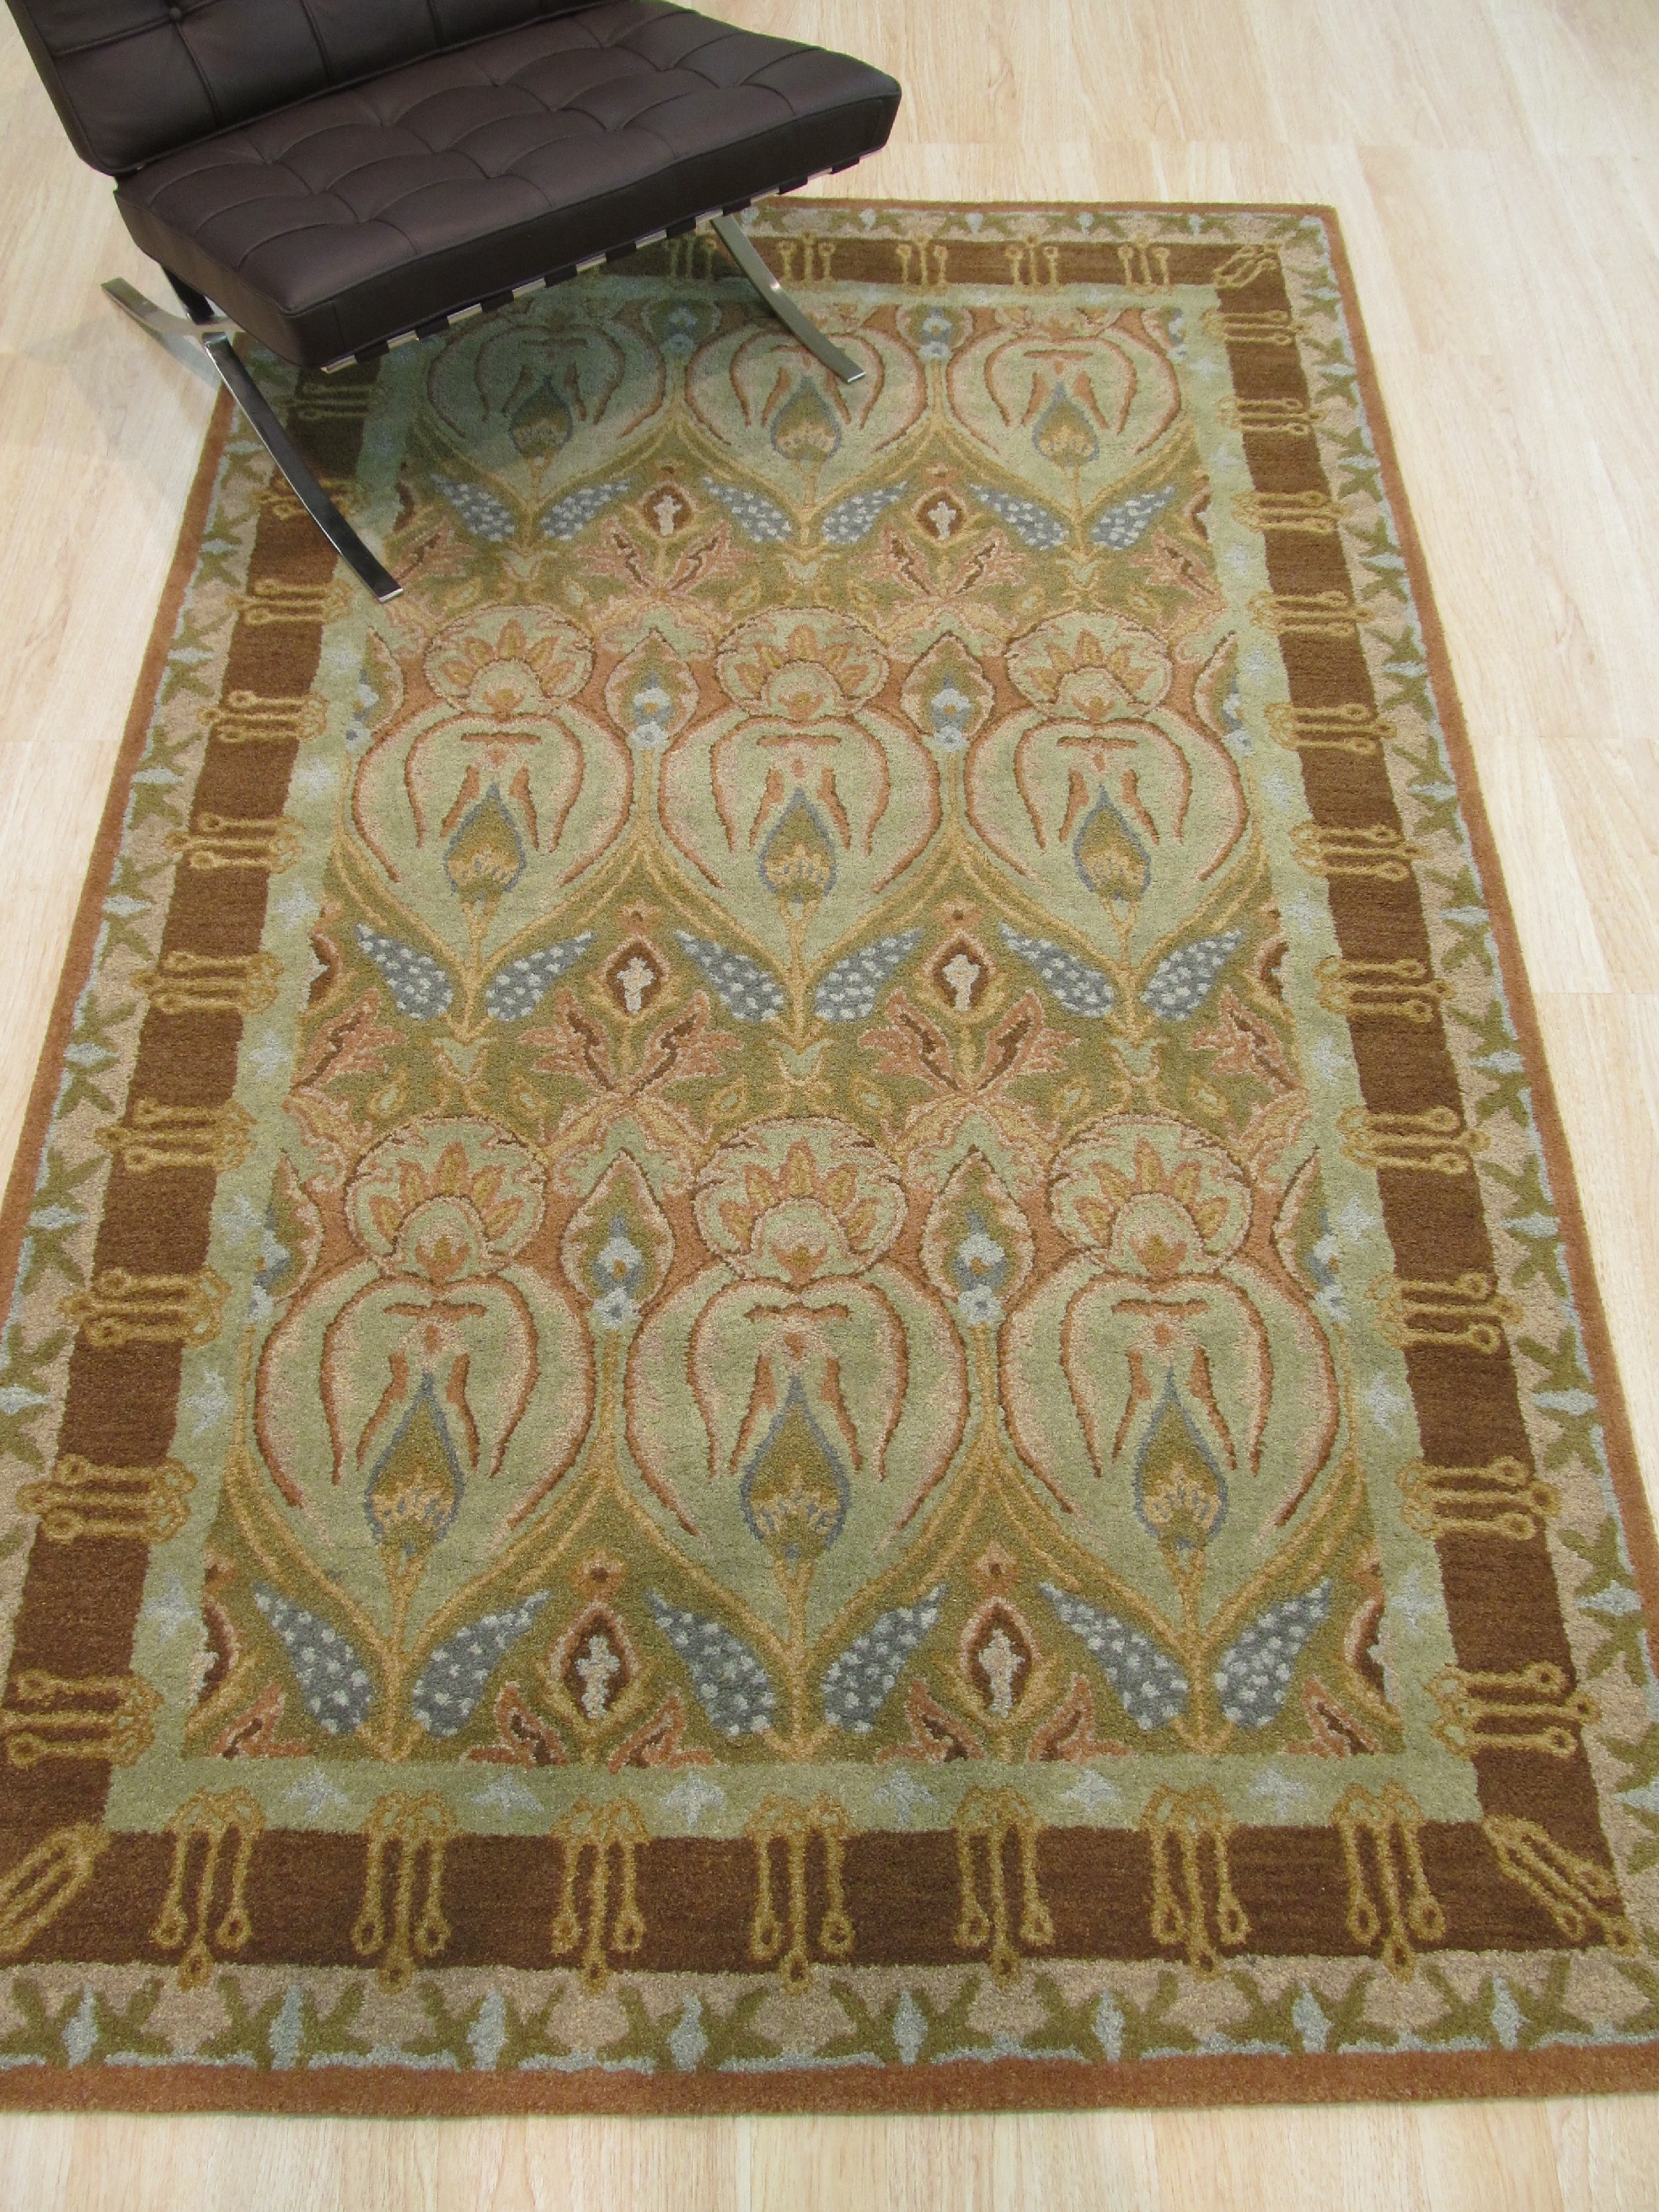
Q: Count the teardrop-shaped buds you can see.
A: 9